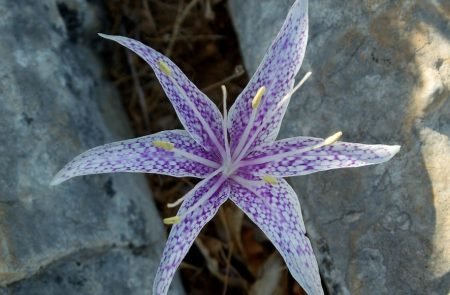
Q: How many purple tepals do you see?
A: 6